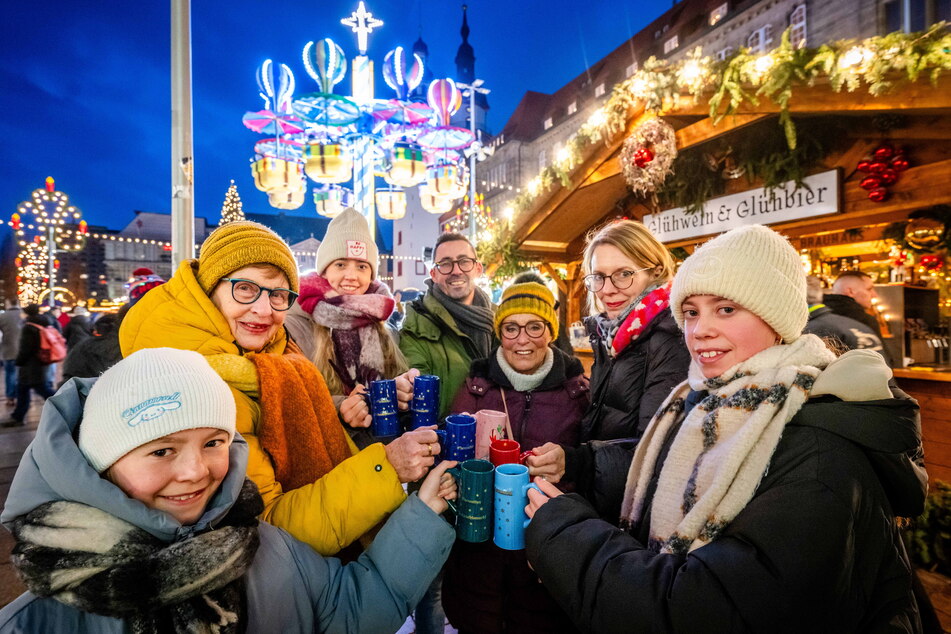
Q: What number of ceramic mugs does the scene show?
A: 7